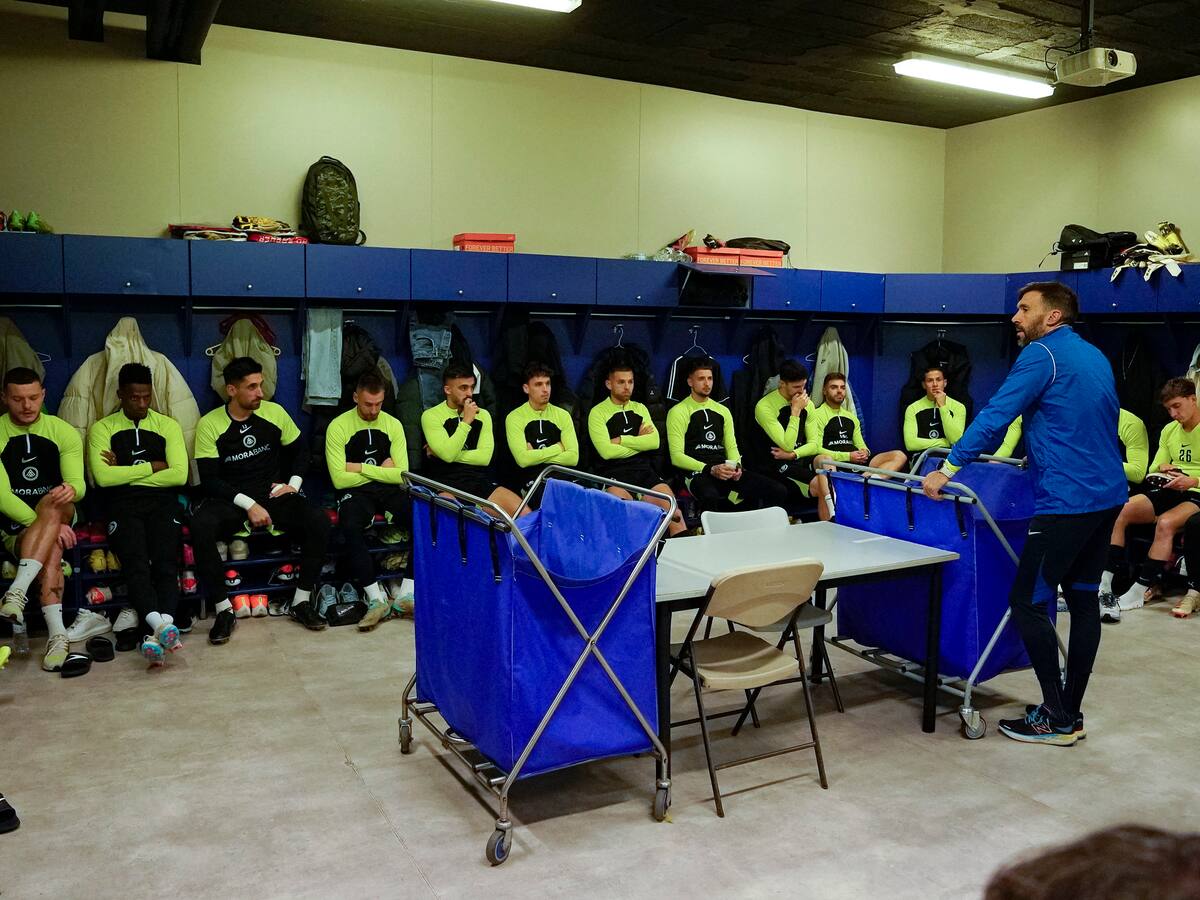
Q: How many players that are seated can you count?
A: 14